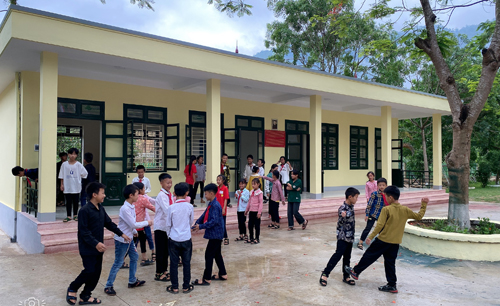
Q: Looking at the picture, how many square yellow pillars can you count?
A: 5